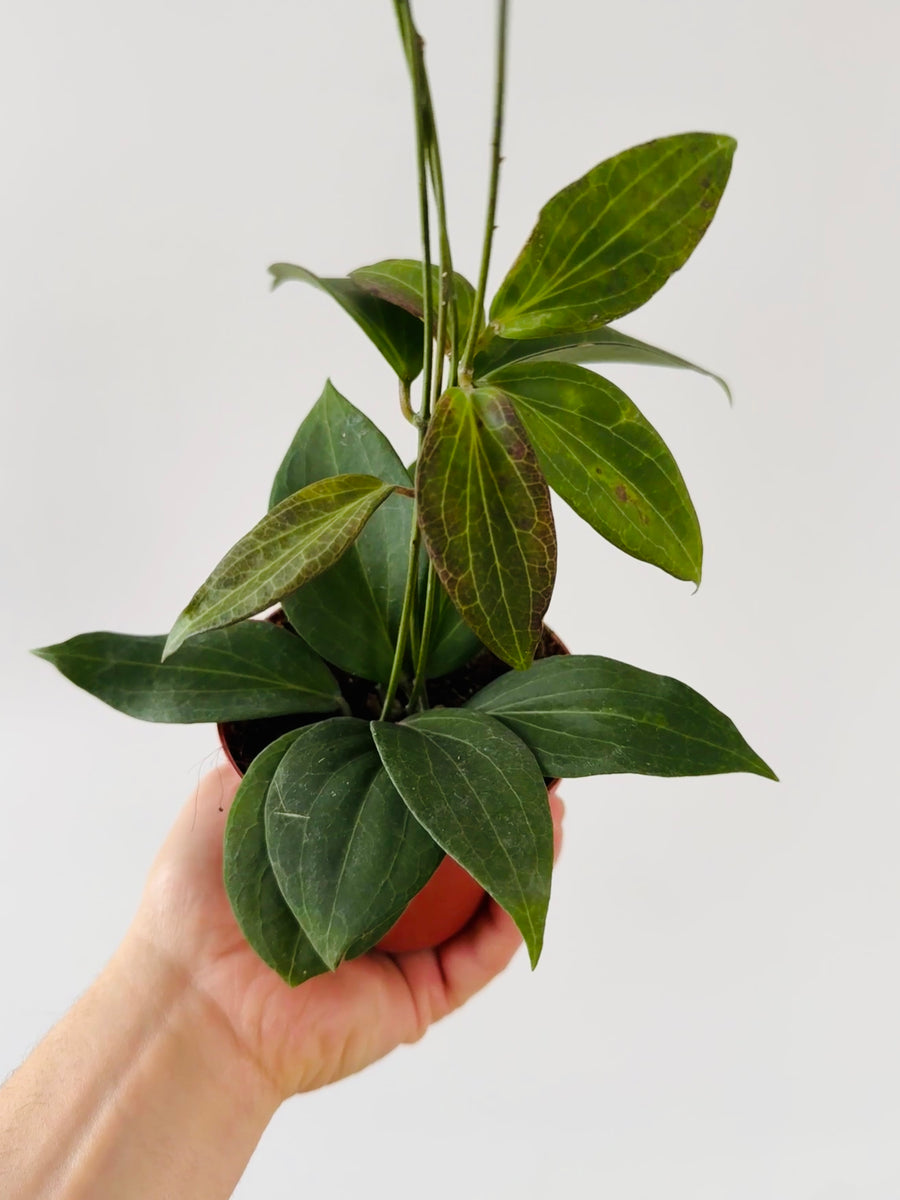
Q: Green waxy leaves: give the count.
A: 14